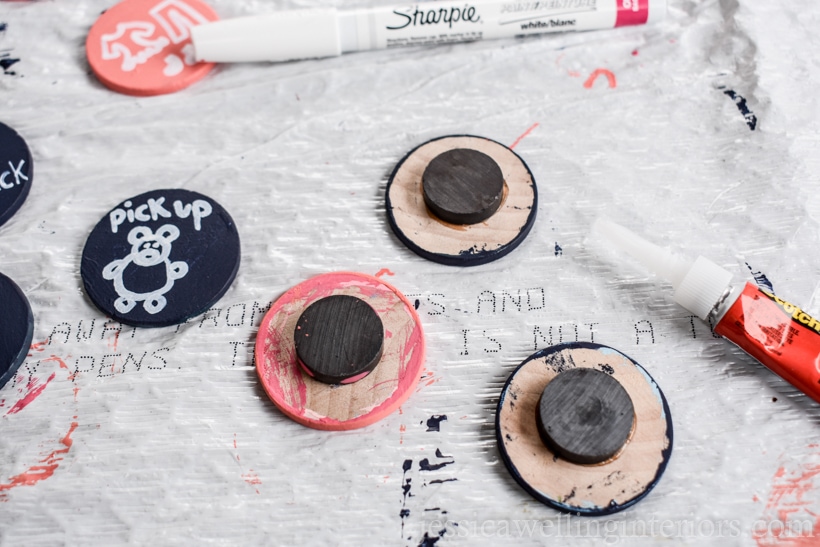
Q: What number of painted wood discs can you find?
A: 7